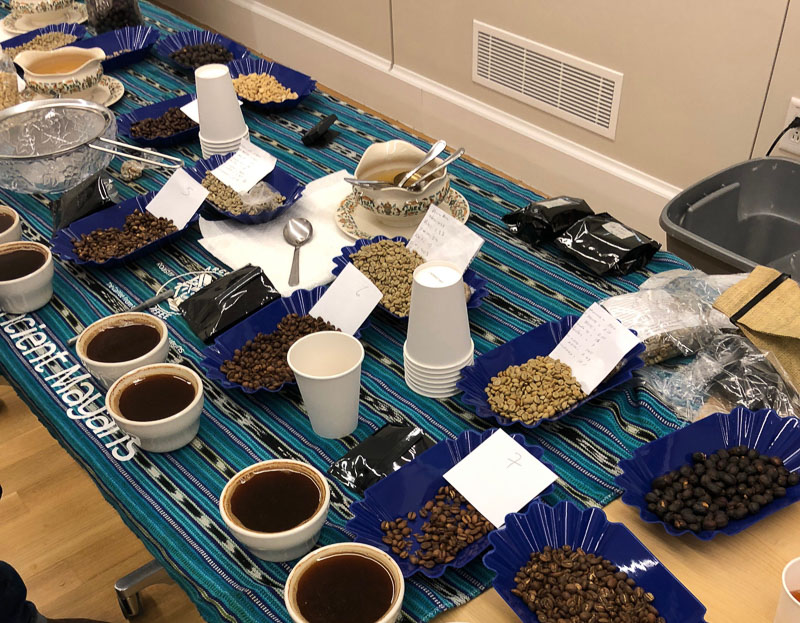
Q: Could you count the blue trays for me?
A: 13